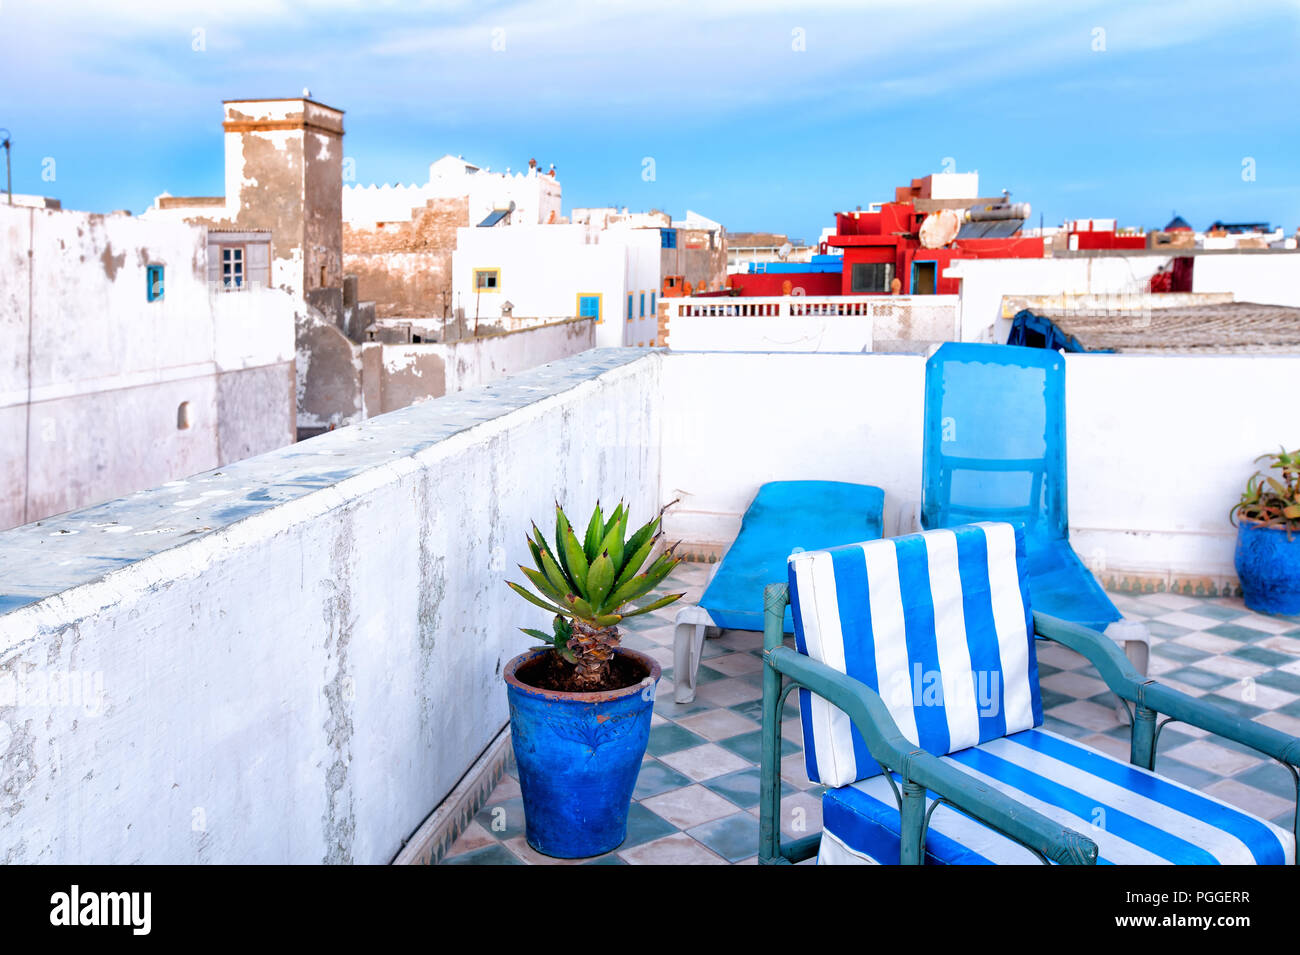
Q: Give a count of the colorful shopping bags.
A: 0